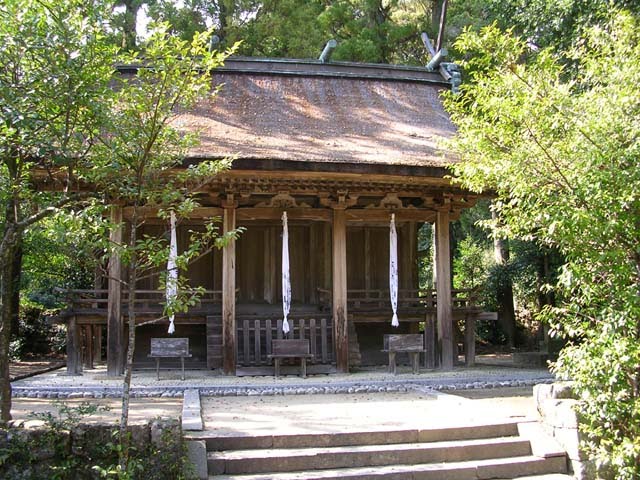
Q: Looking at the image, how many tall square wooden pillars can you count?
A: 4